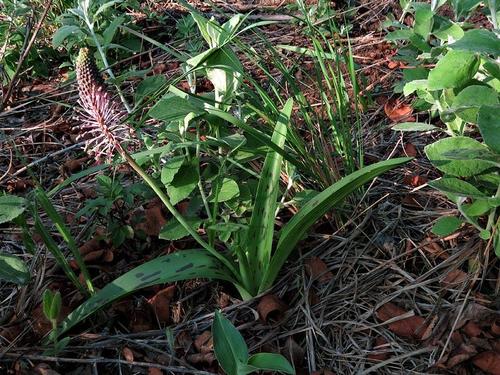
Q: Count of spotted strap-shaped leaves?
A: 3